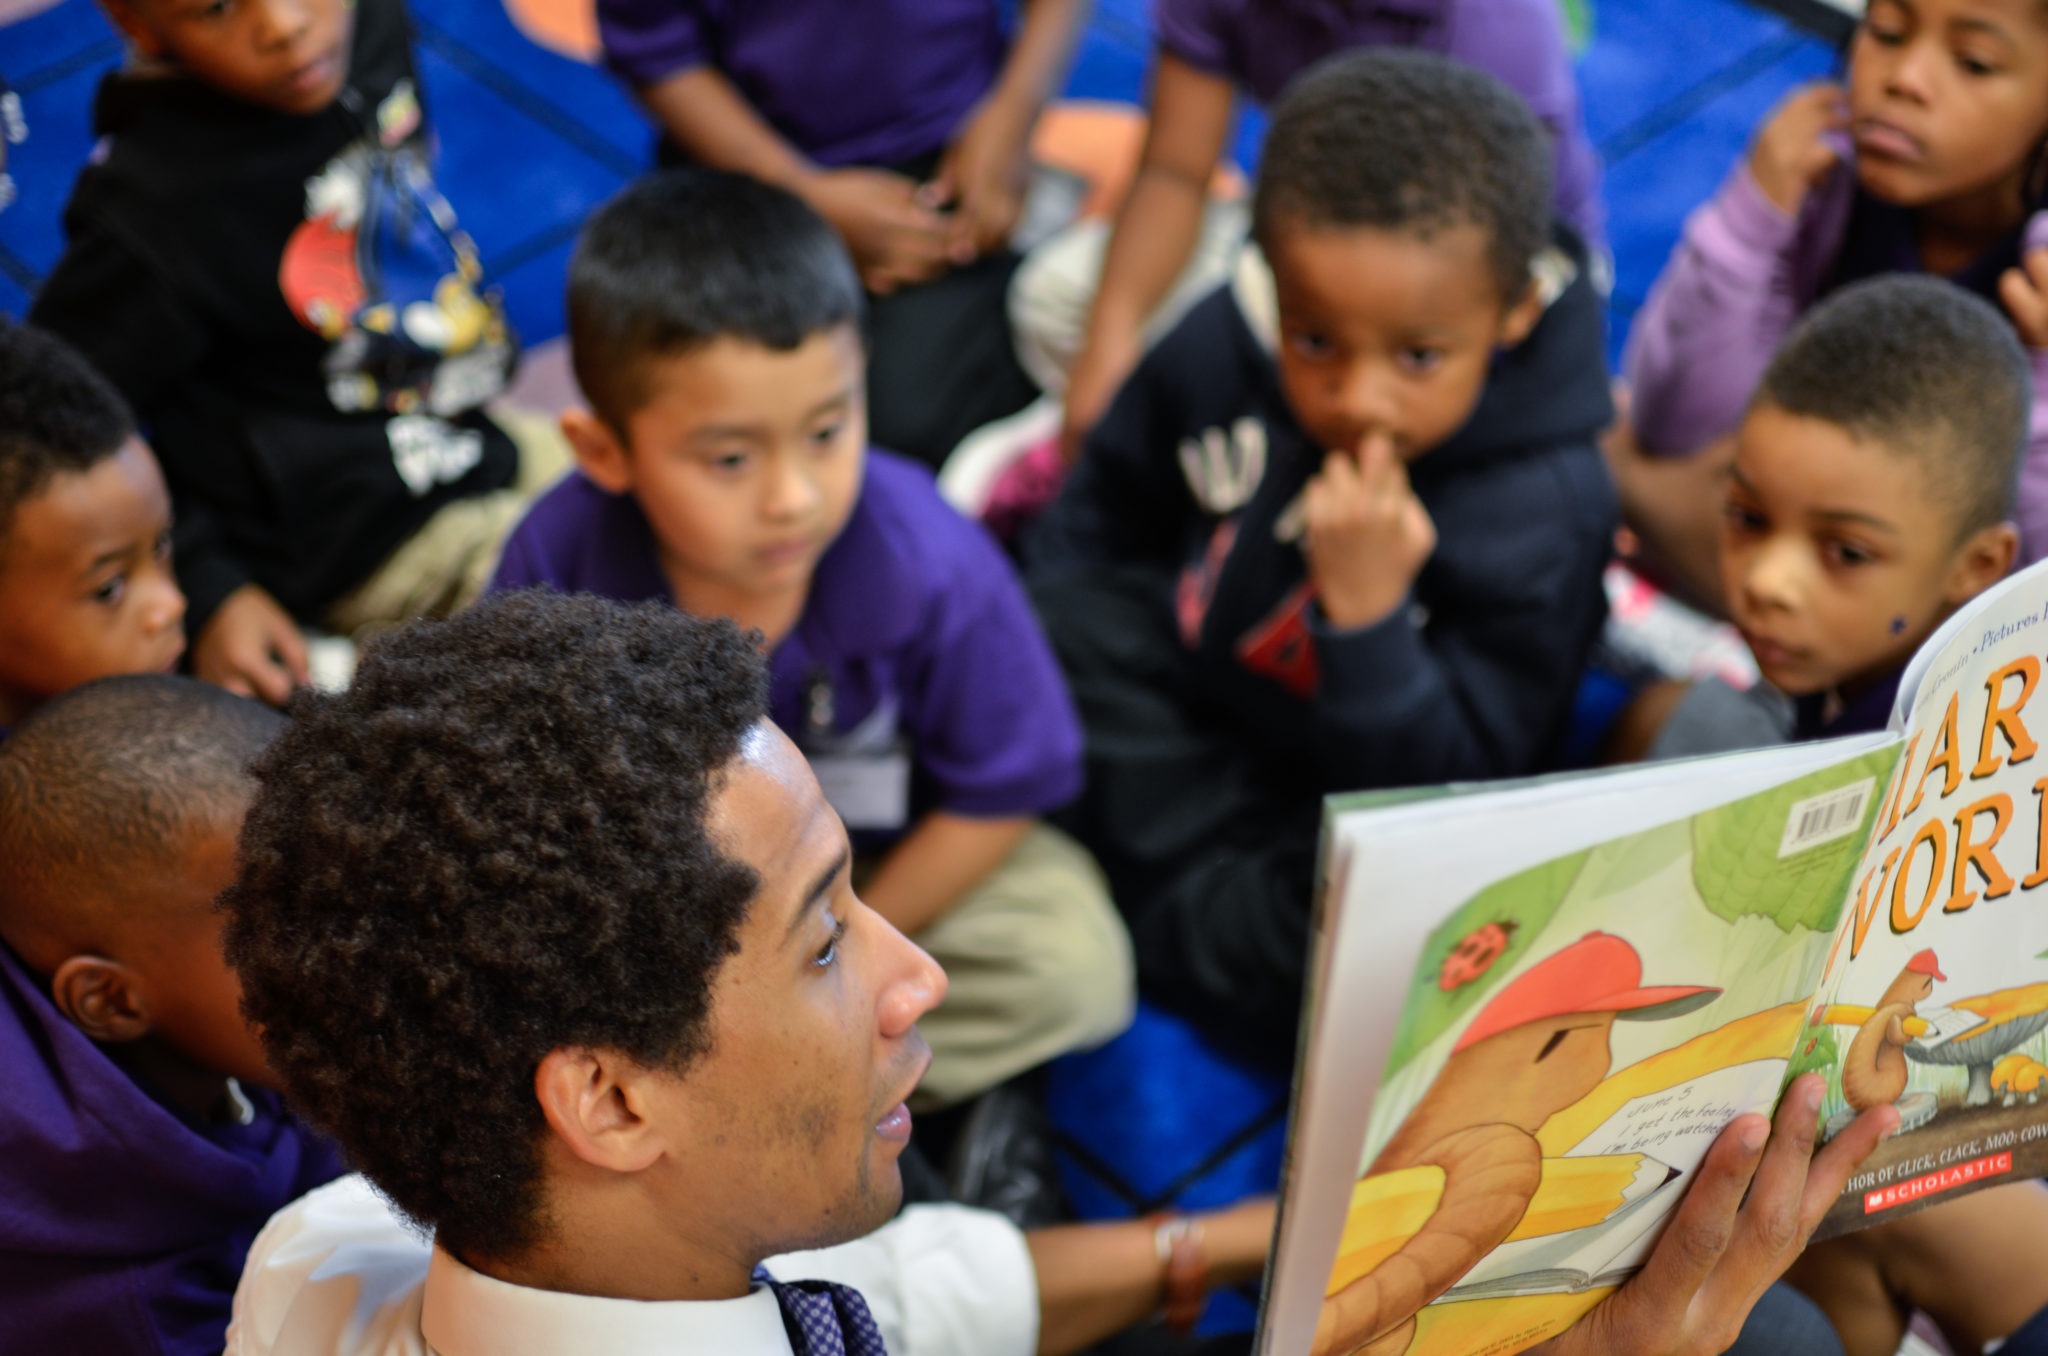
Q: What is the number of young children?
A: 9